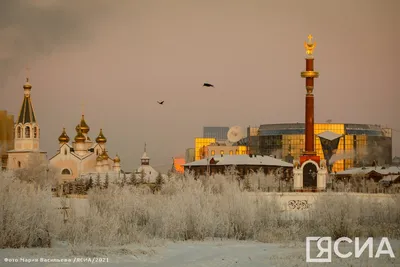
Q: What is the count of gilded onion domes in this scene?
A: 8